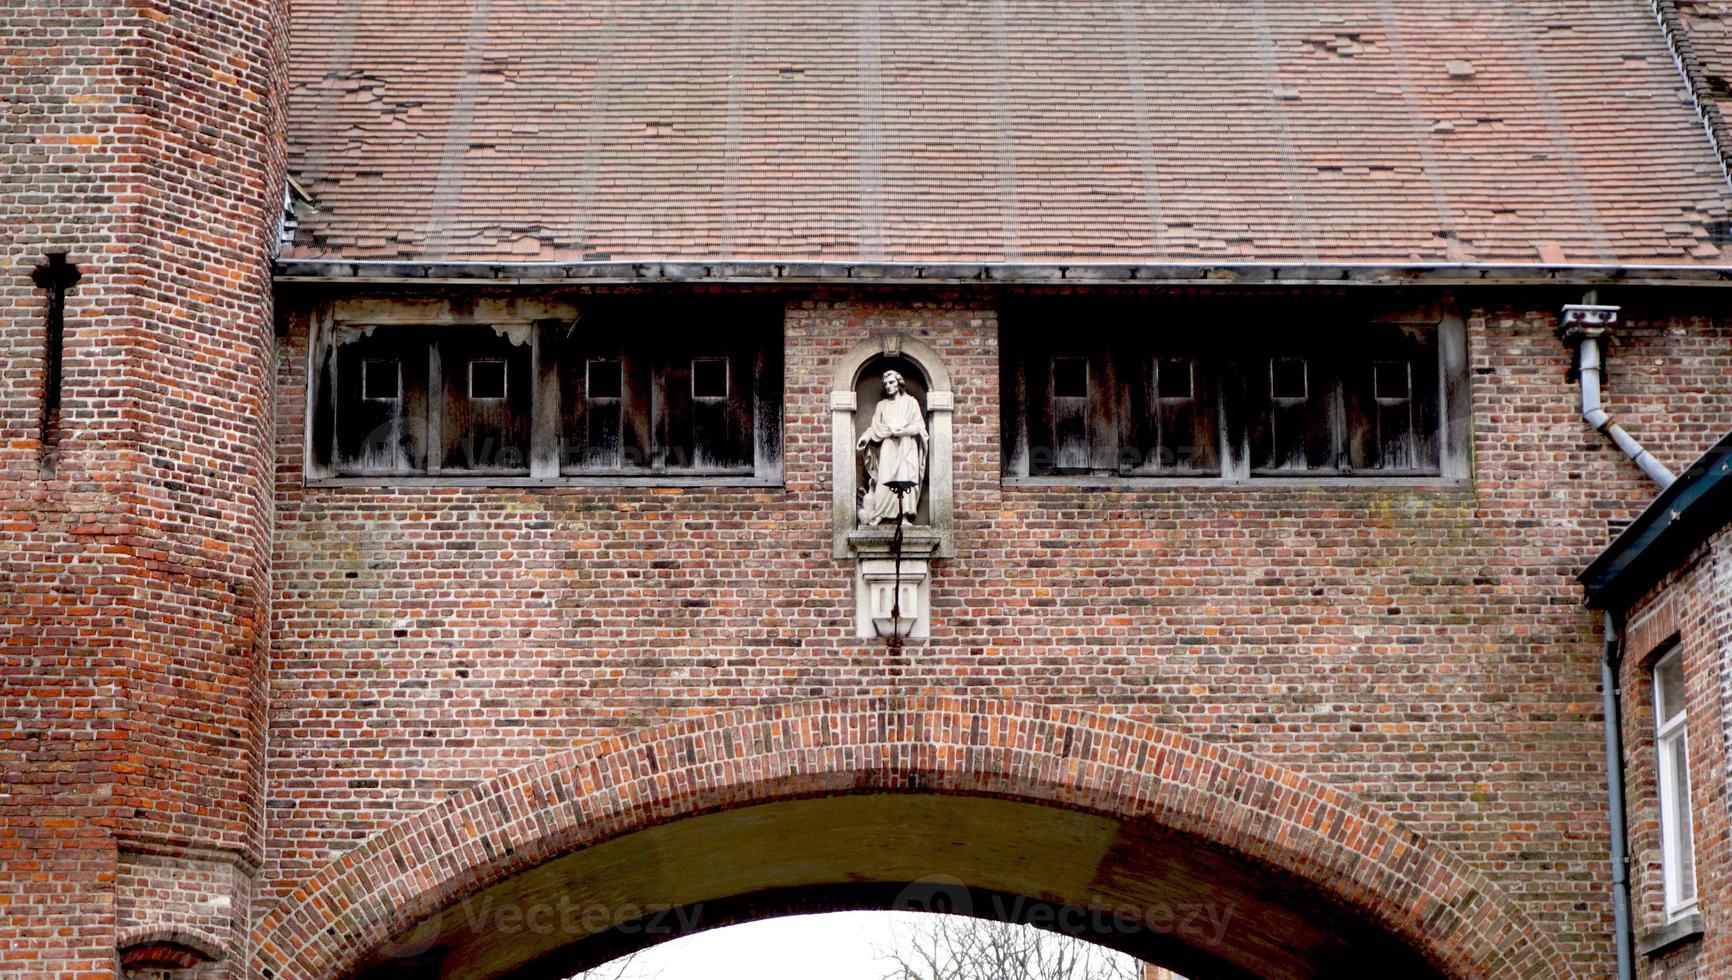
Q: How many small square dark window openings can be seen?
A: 8